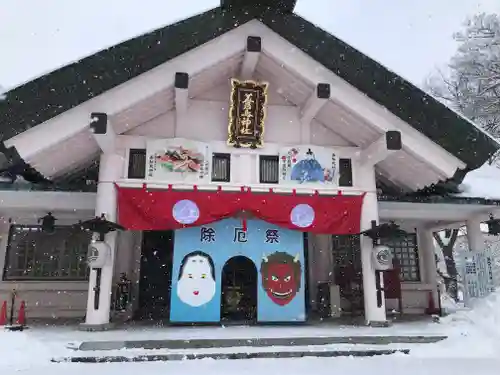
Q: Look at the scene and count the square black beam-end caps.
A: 5